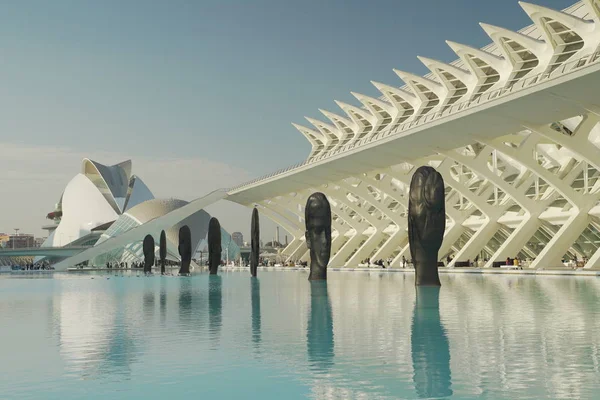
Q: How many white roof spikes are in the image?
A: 11